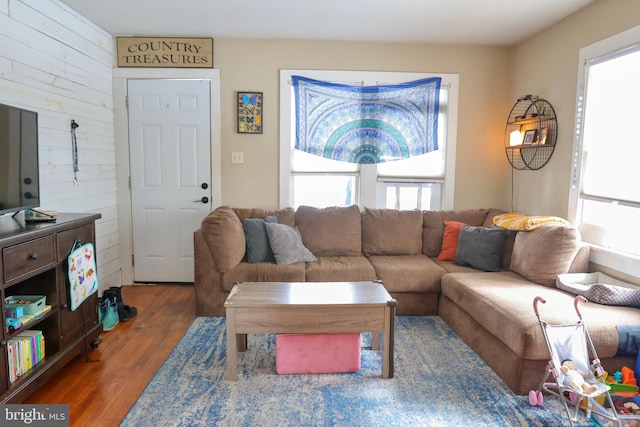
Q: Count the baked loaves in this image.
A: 0